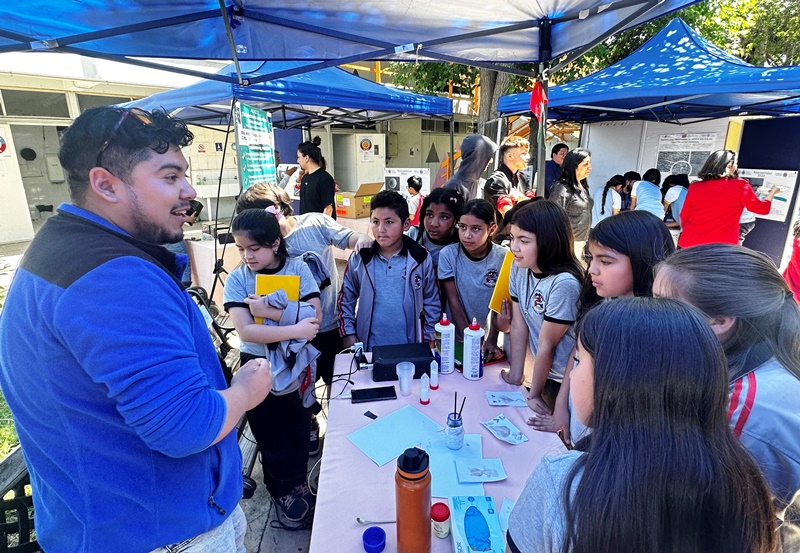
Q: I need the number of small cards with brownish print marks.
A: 3